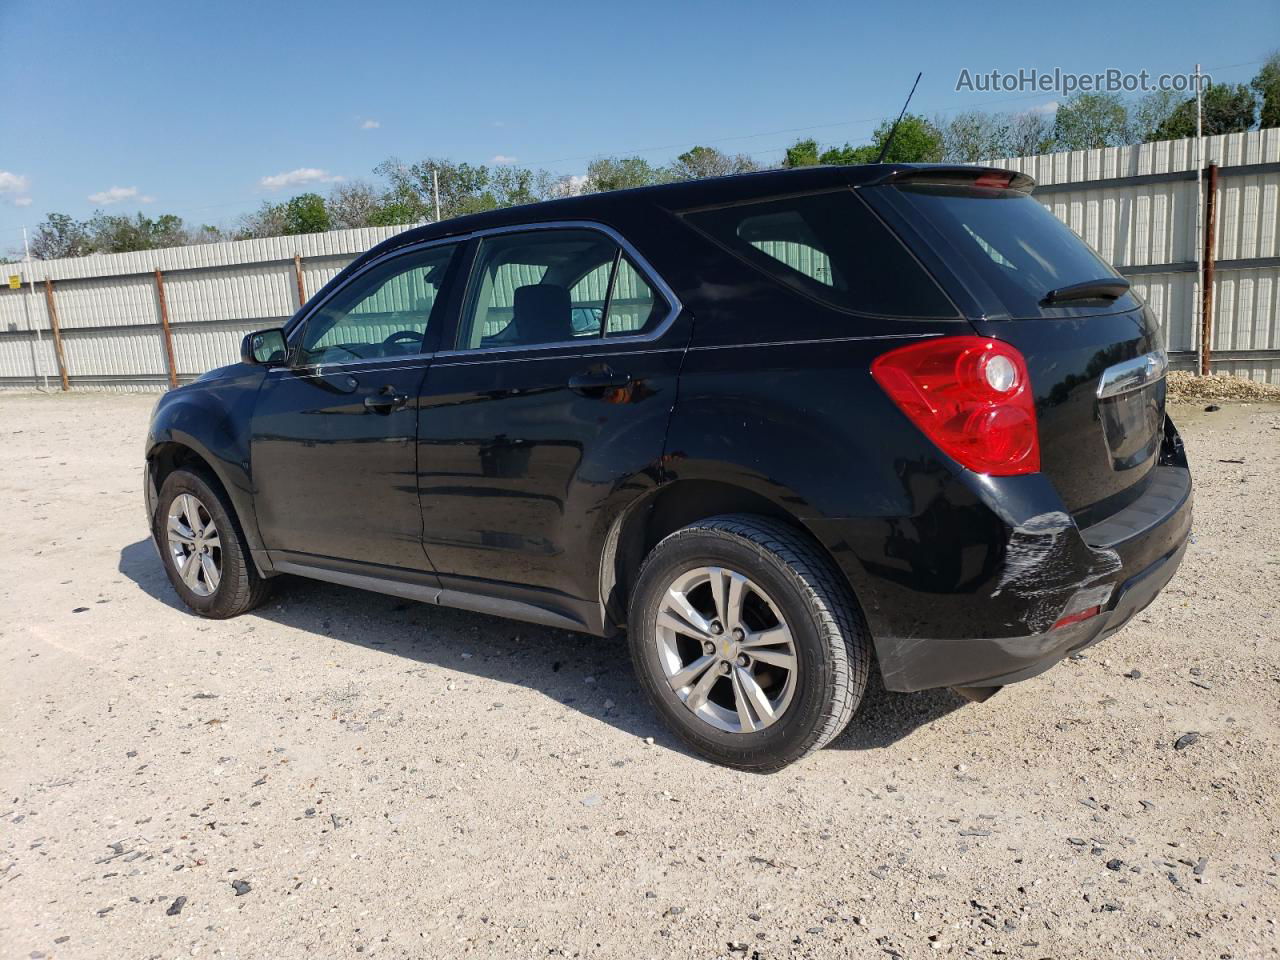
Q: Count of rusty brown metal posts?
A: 4